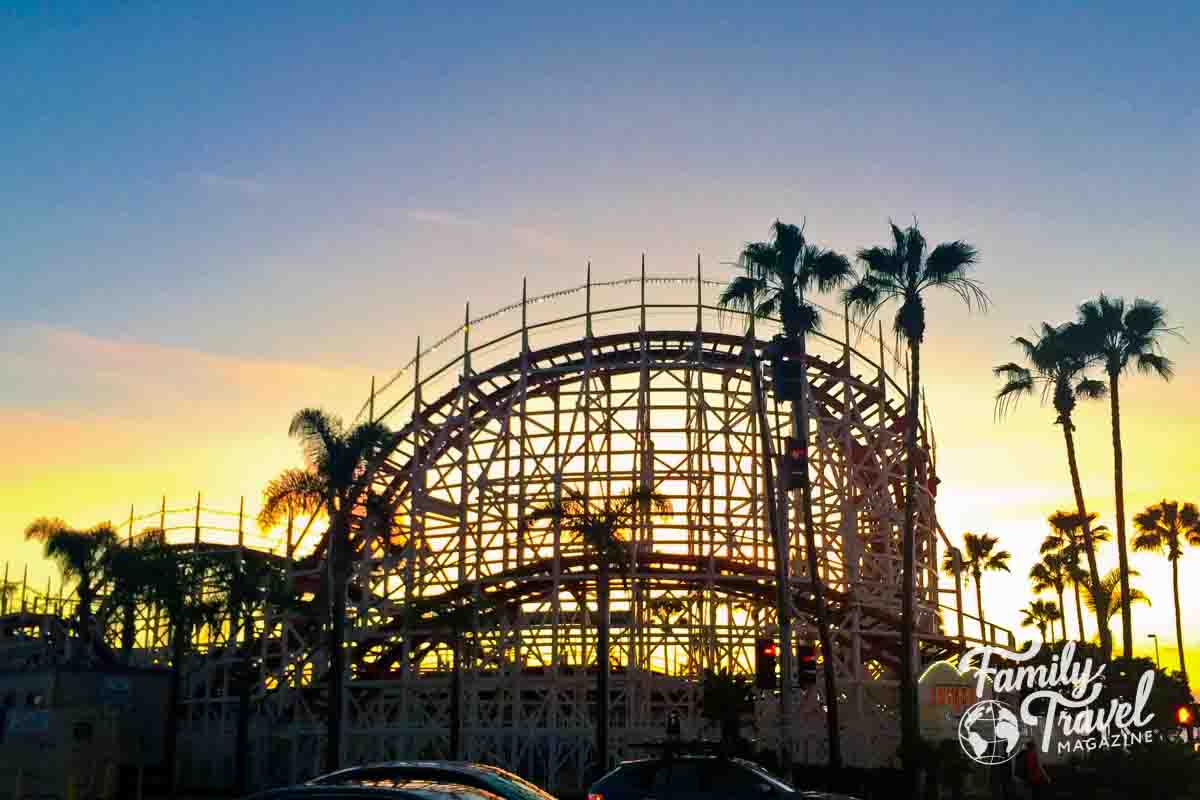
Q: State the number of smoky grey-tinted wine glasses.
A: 0